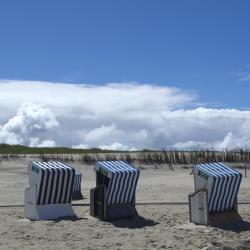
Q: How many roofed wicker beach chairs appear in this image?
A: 4